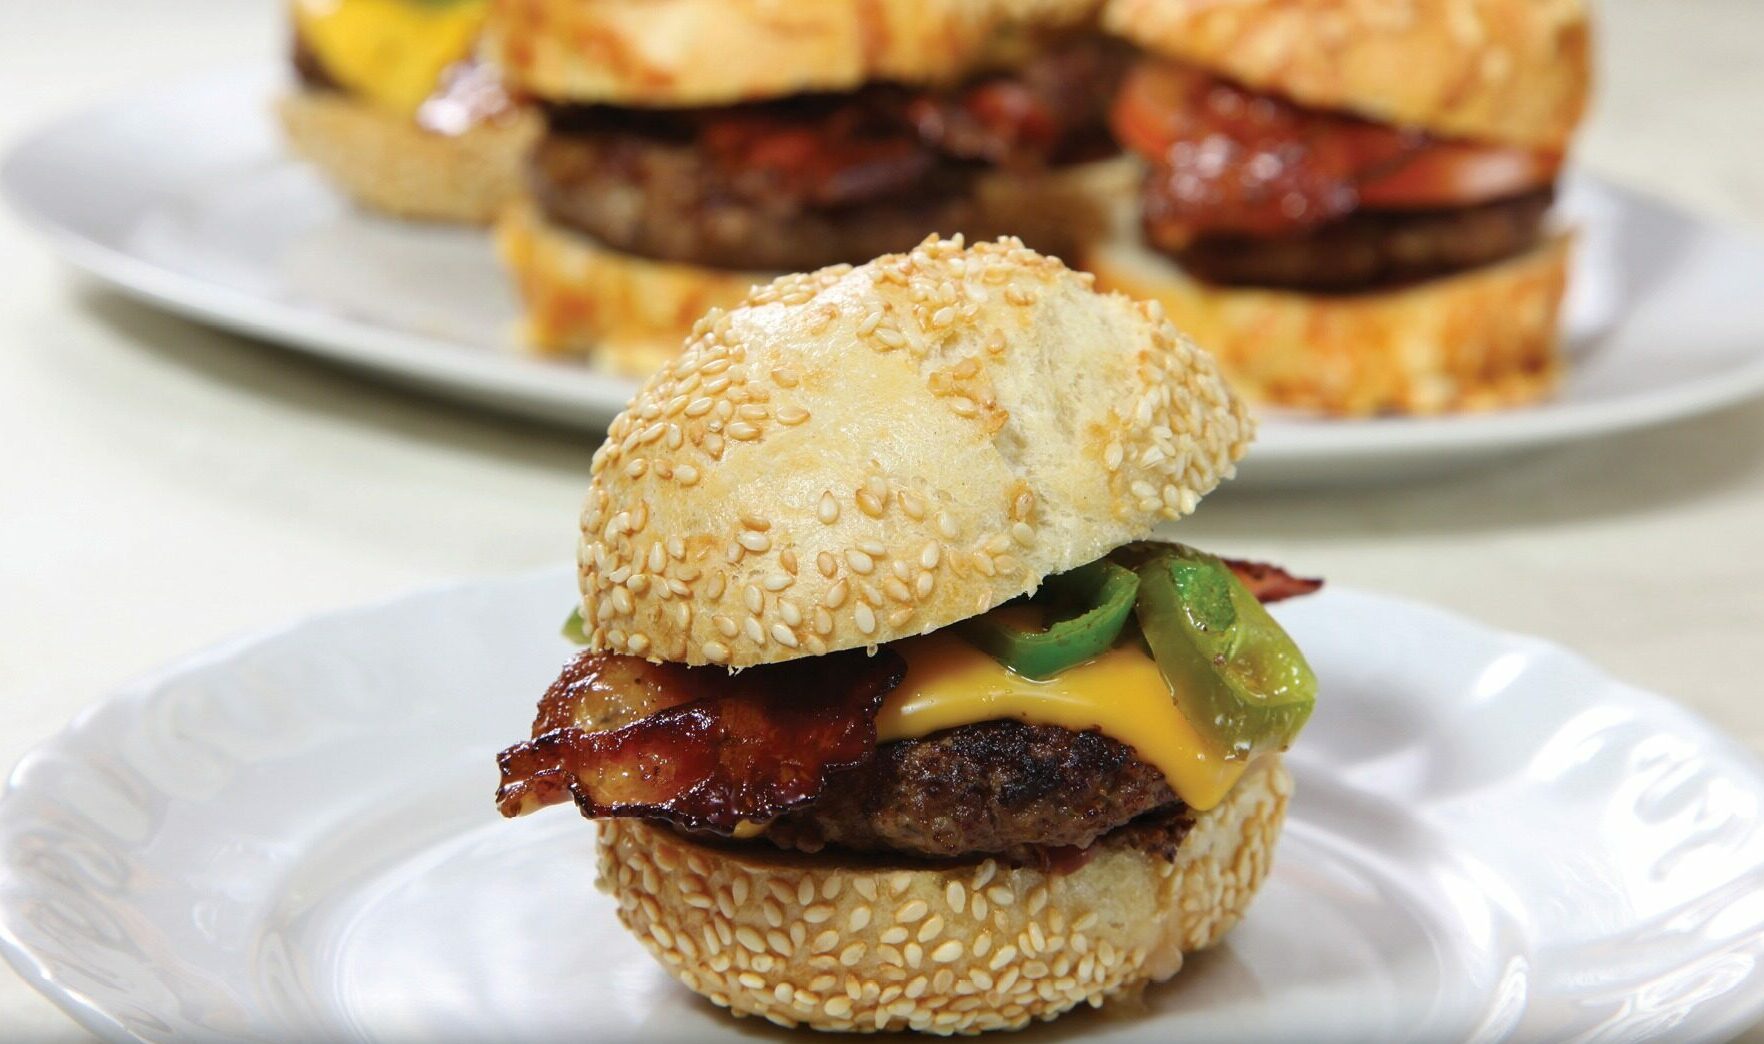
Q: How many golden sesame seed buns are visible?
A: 1